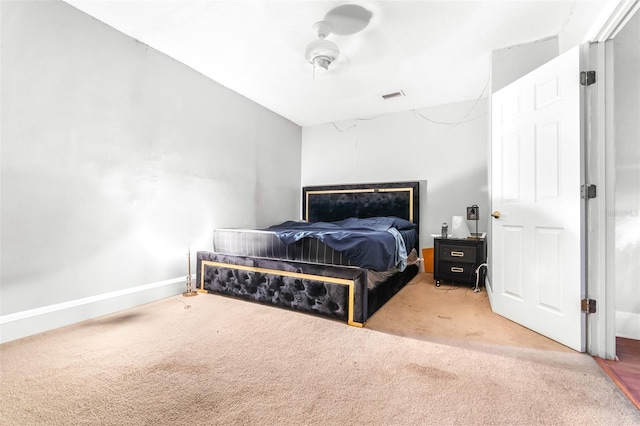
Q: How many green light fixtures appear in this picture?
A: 0